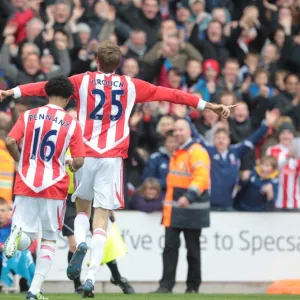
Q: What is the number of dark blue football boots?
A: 2